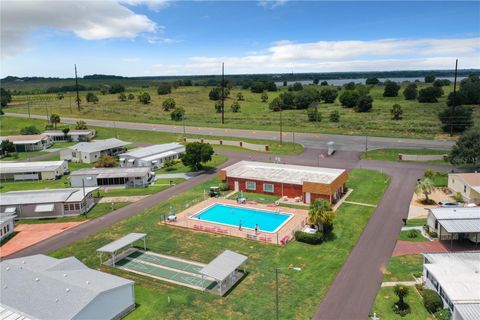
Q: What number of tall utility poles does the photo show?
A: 3